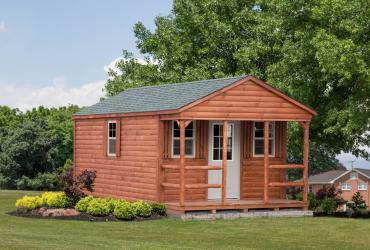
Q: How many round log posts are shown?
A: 4